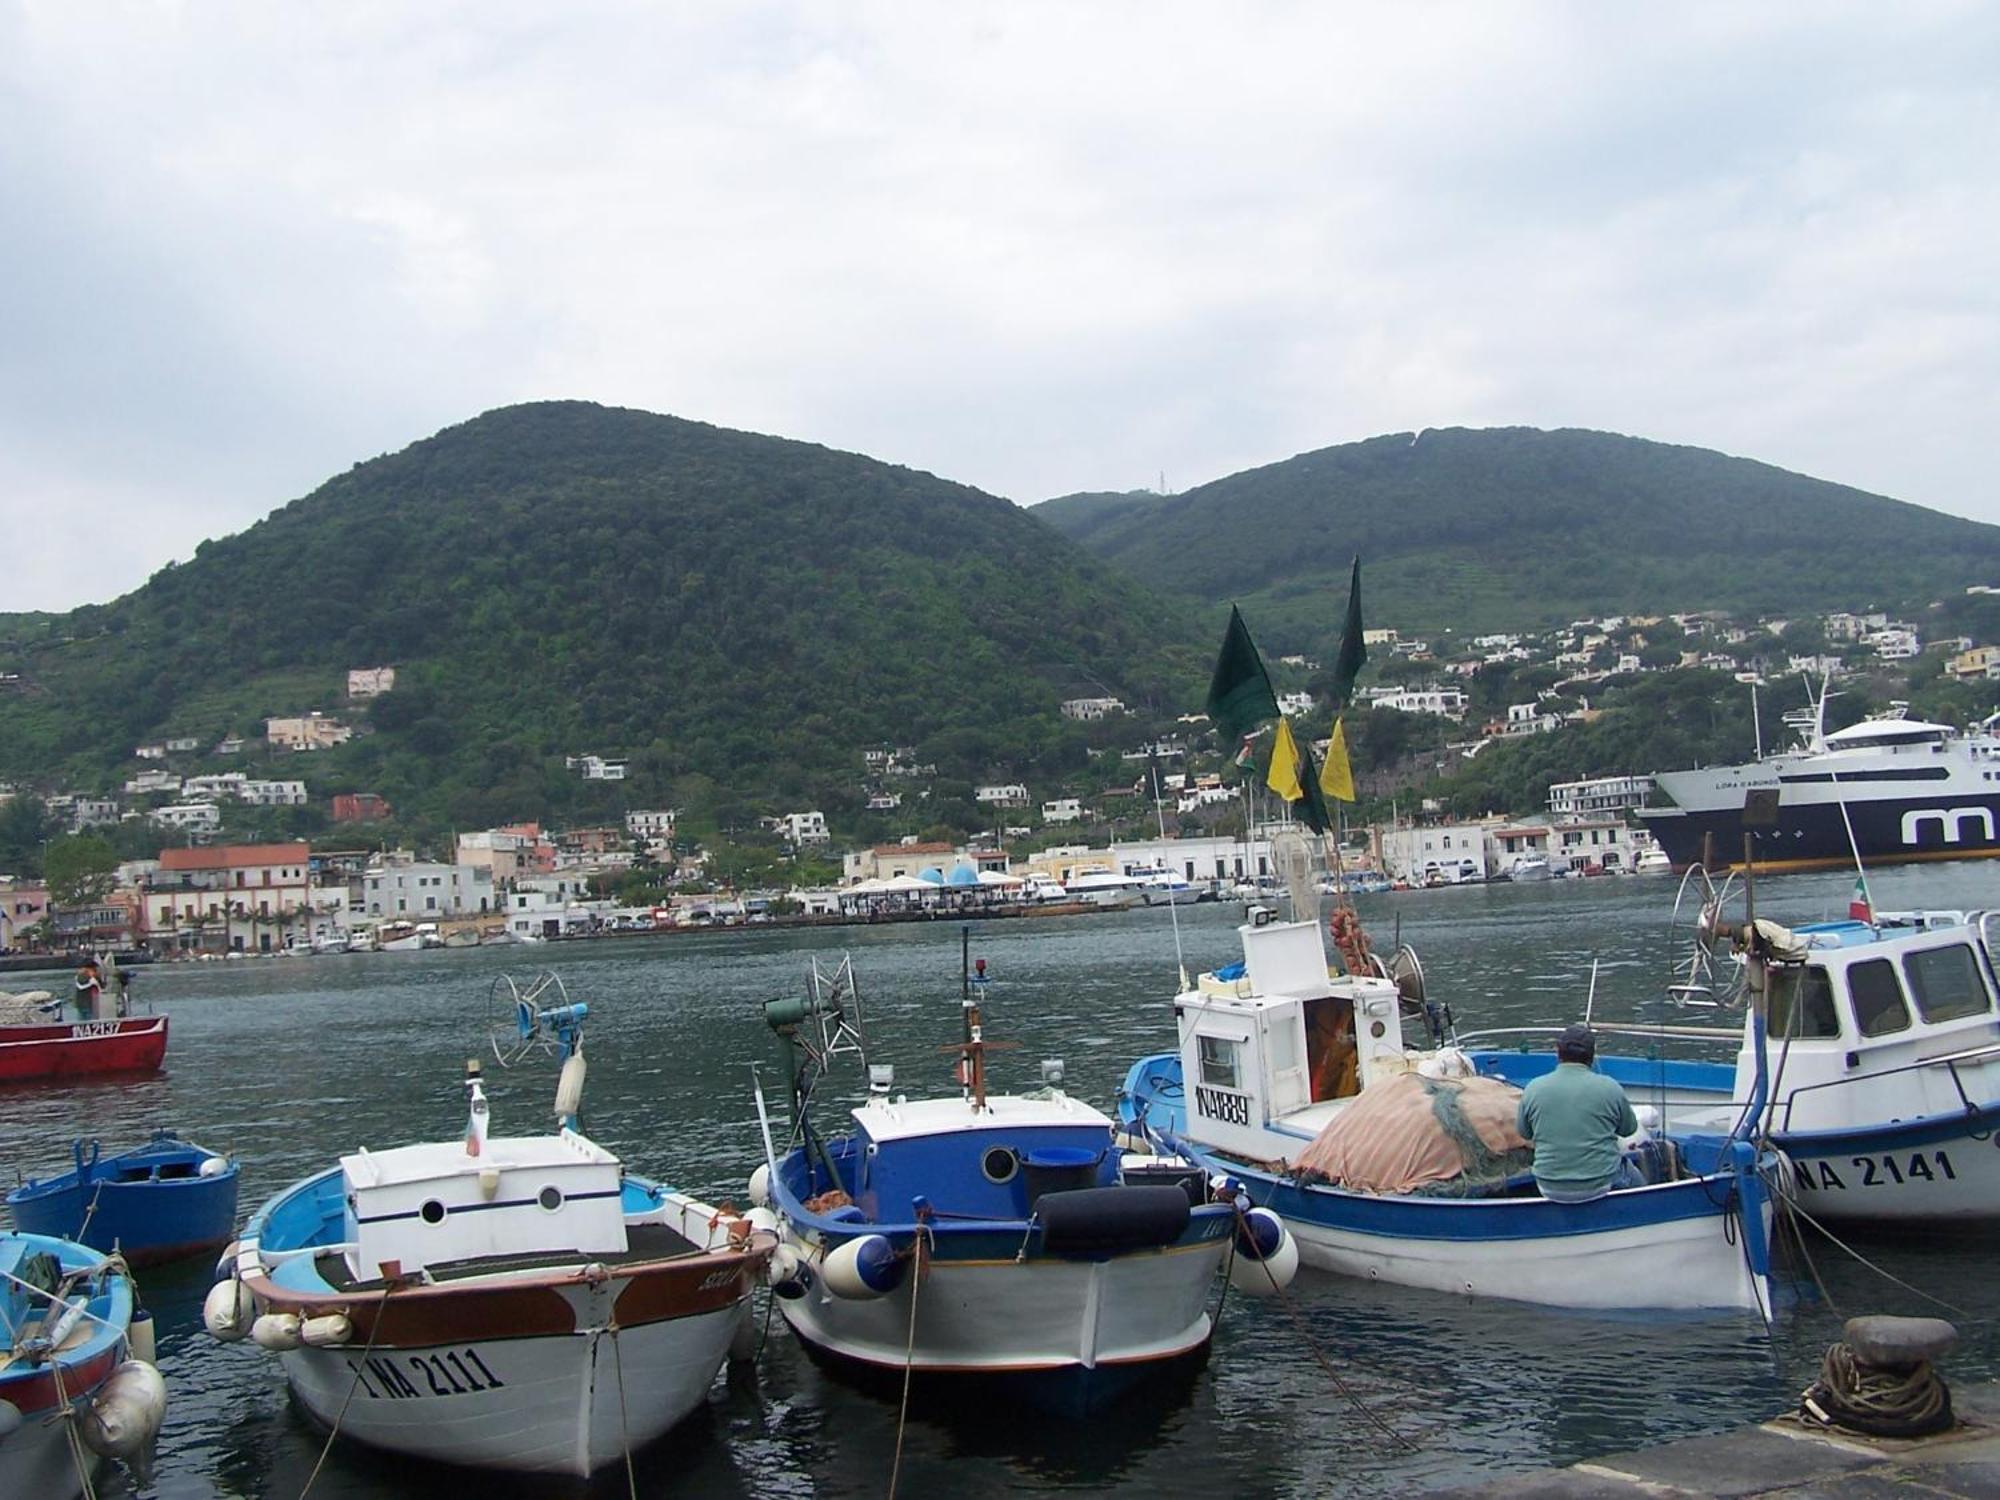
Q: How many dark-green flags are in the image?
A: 3